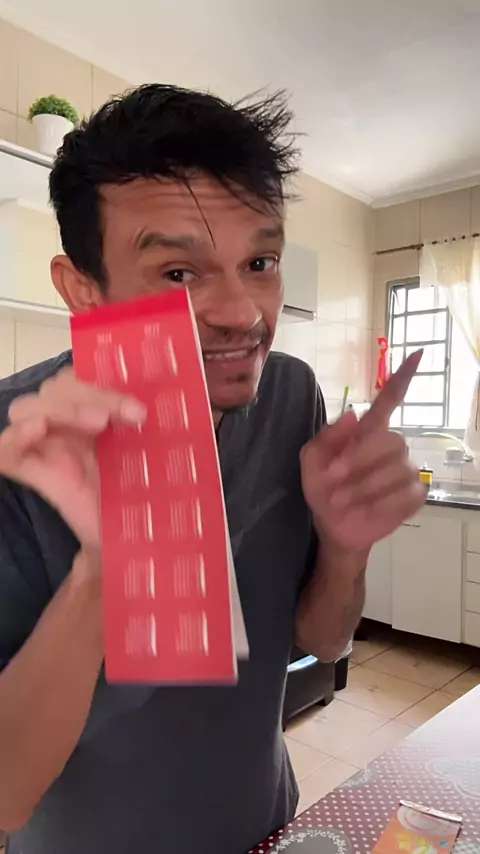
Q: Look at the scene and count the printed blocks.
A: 12